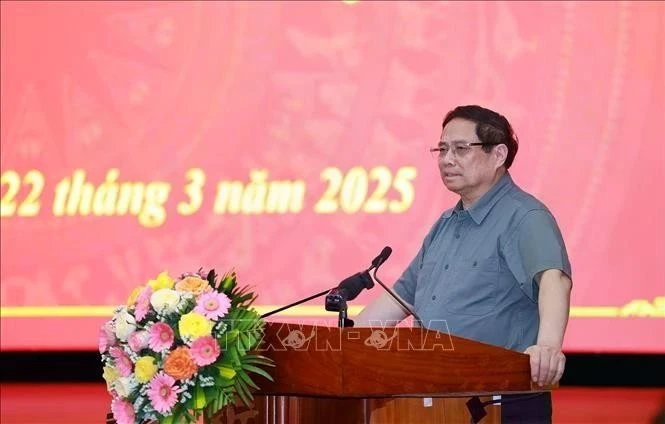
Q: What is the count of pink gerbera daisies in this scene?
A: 8